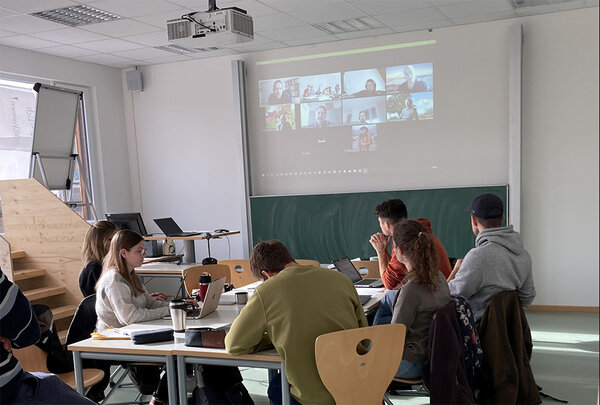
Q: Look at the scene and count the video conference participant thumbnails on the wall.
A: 9